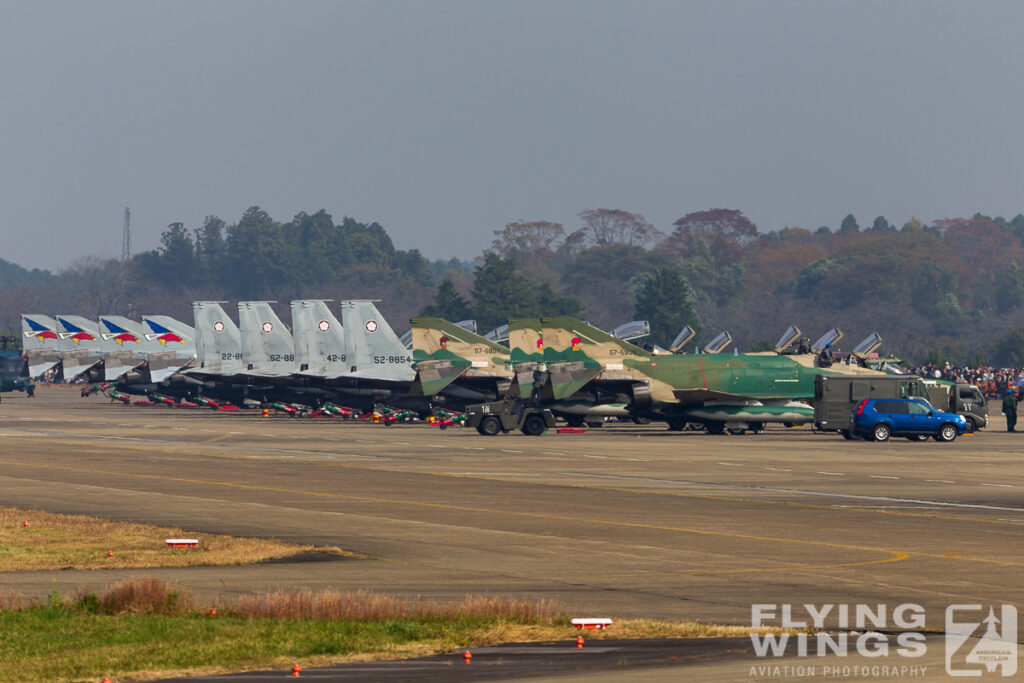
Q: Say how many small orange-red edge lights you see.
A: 7